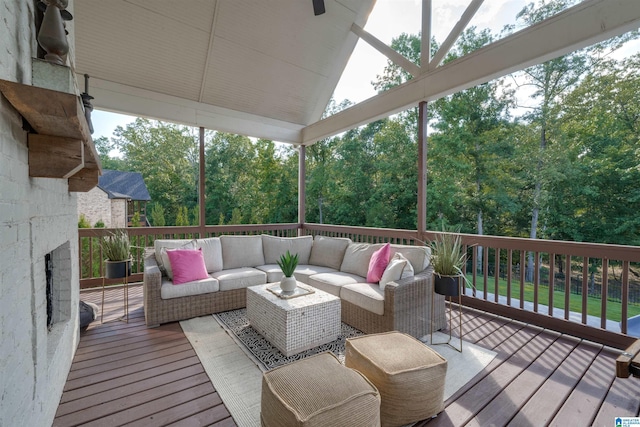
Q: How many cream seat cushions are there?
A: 5